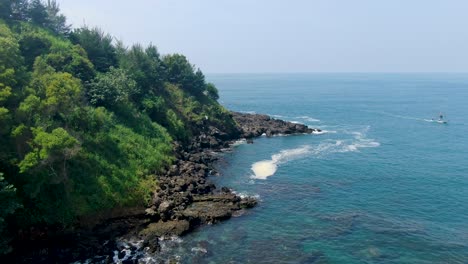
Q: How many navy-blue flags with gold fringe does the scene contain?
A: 0